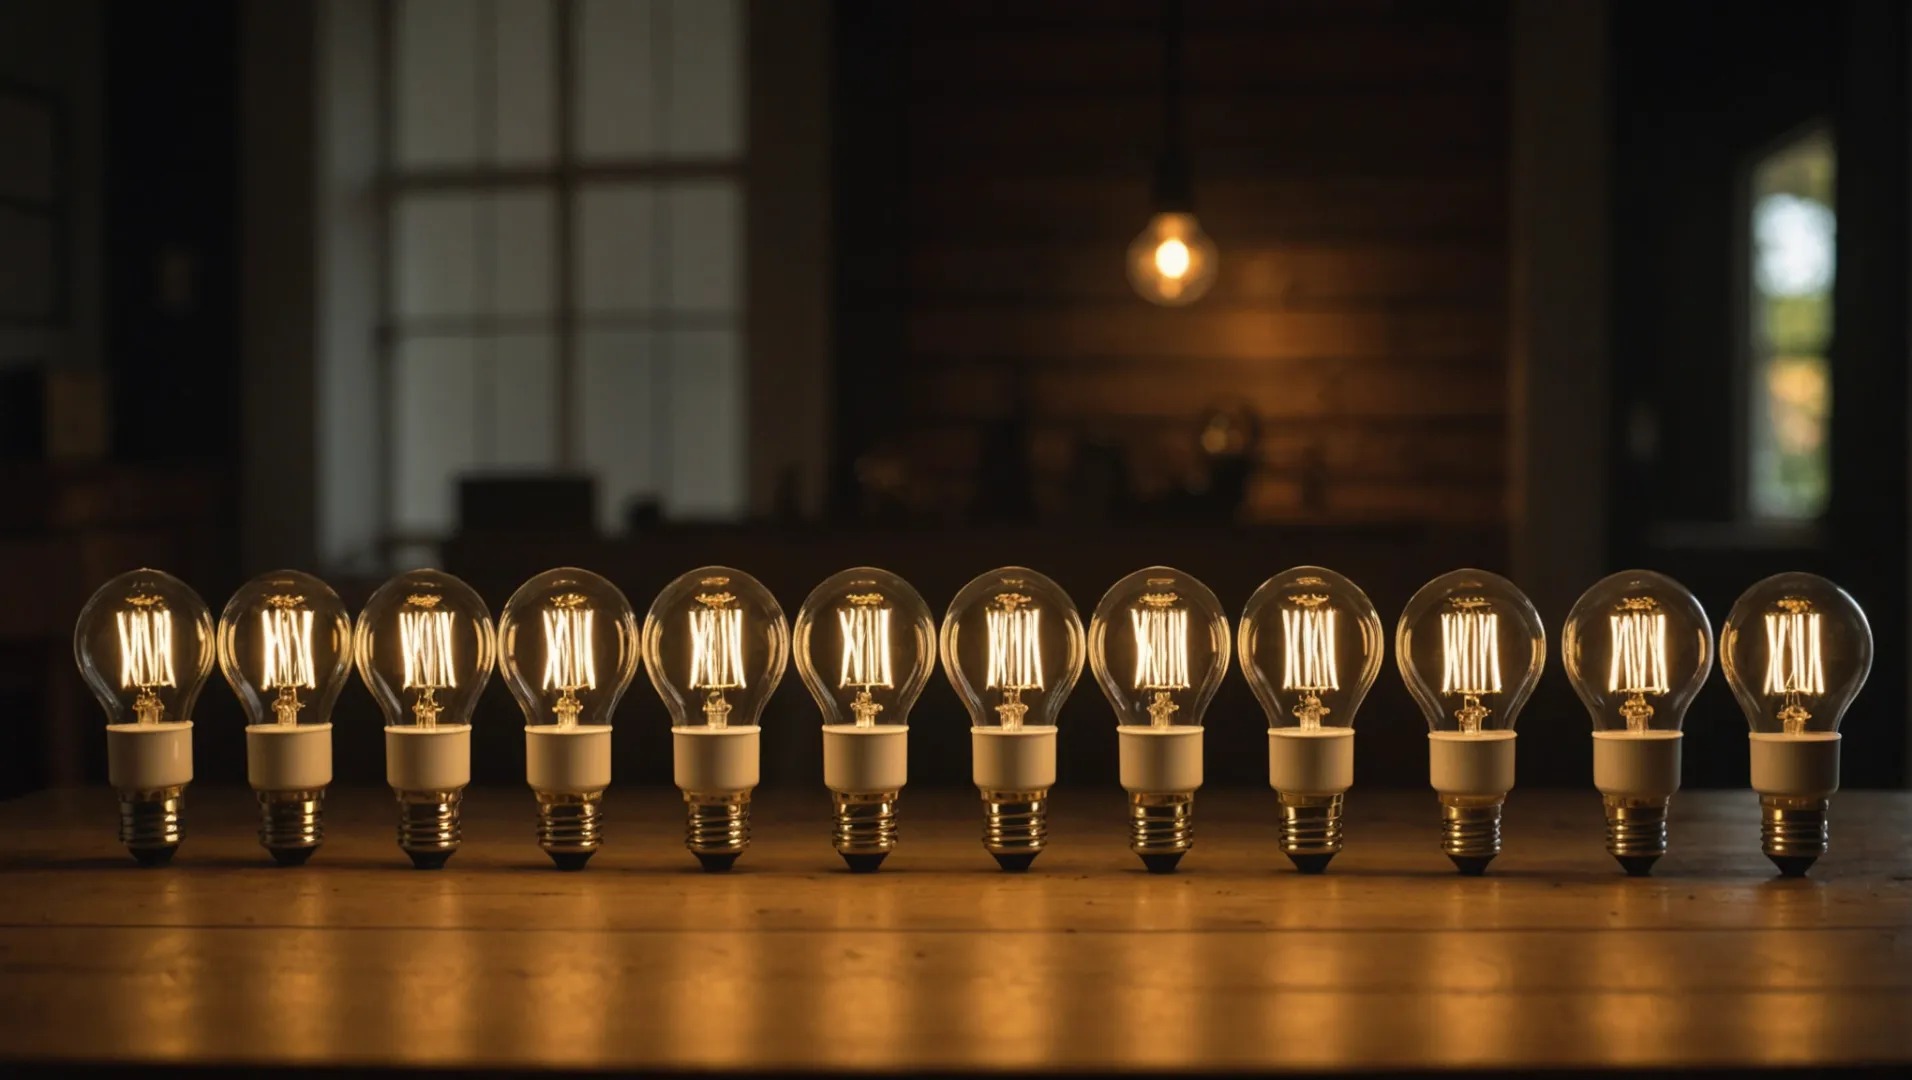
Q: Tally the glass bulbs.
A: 13